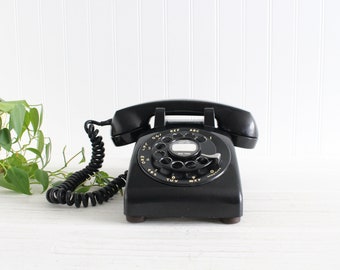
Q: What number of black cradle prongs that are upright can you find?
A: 2